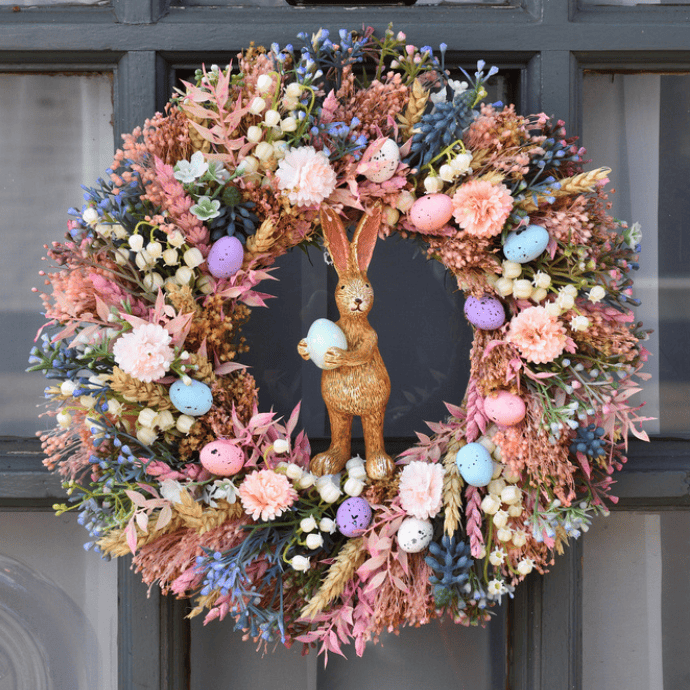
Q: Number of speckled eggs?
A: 11